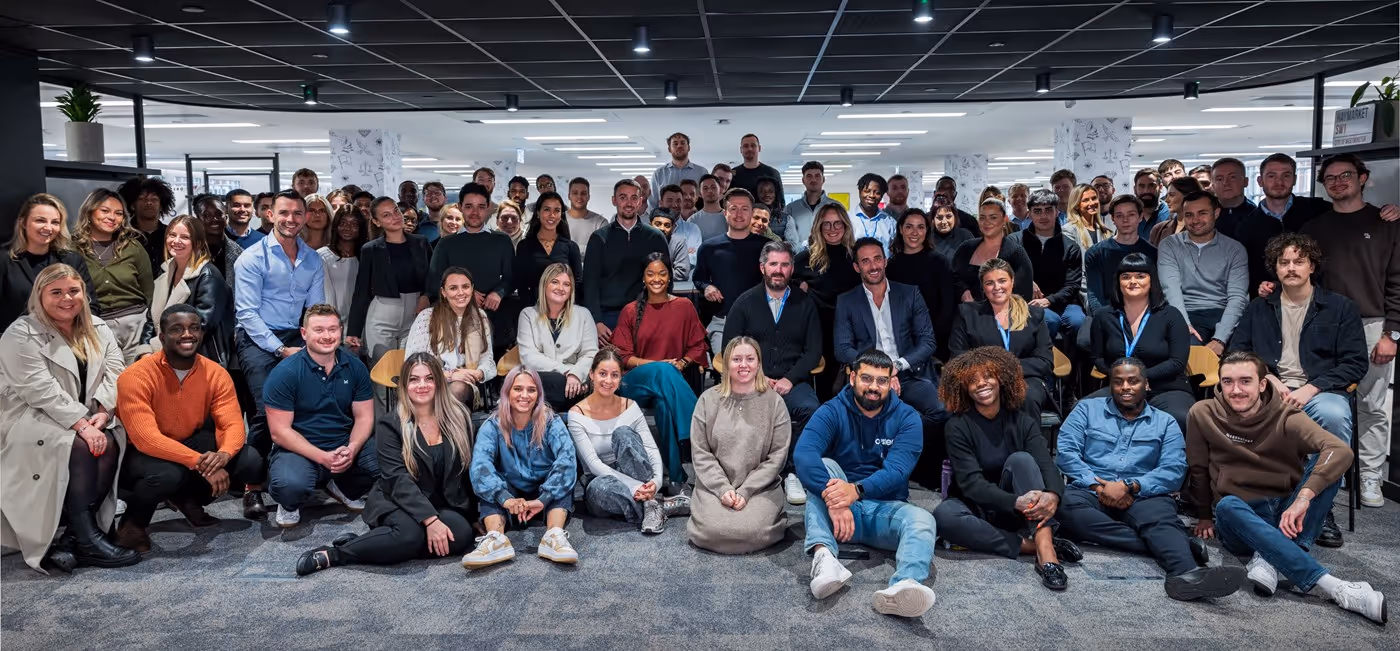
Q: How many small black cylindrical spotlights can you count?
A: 11